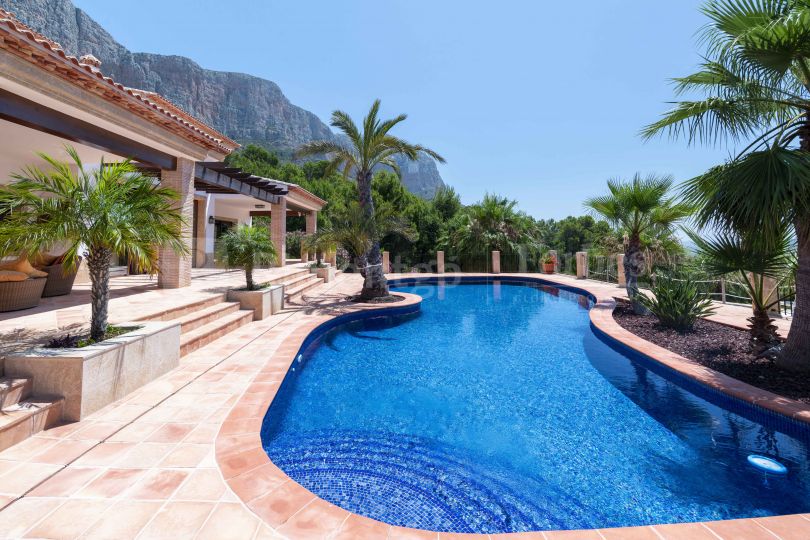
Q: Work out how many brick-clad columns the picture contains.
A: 3